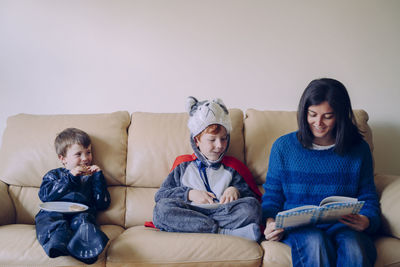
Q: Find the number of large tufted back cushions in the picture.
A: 3